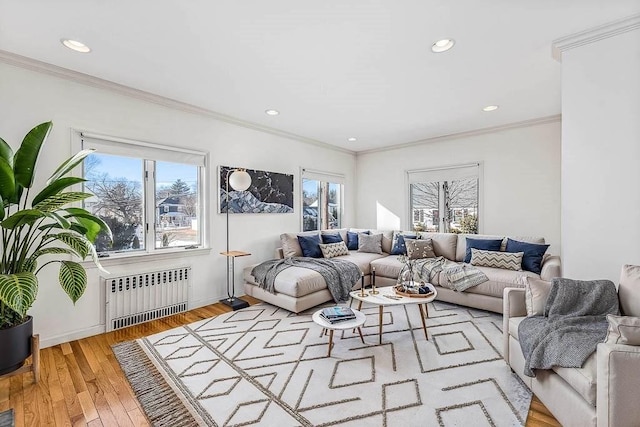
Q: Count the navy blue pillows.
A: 6